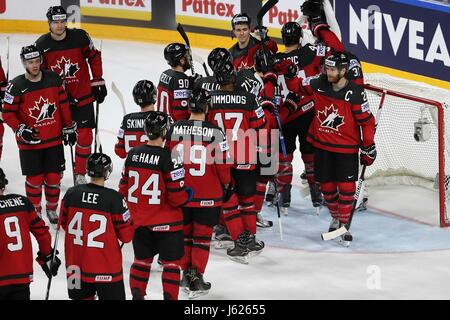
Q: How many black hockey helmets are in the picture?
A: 14